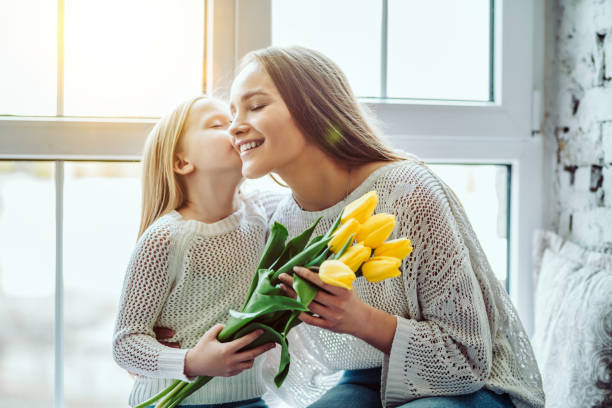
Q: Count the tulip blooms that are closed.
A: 7